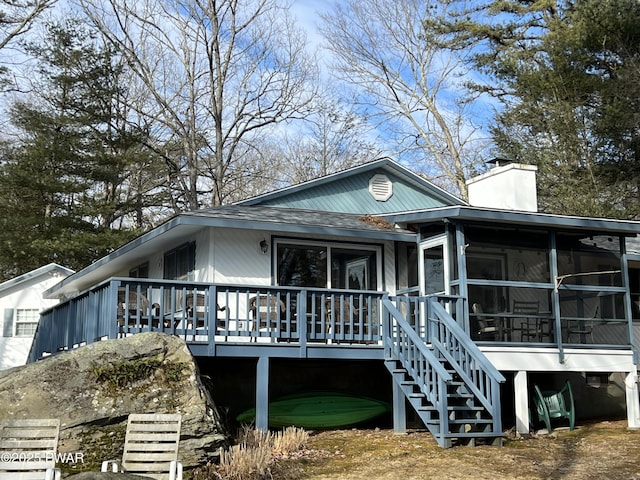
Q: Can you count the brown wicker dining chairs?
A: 4